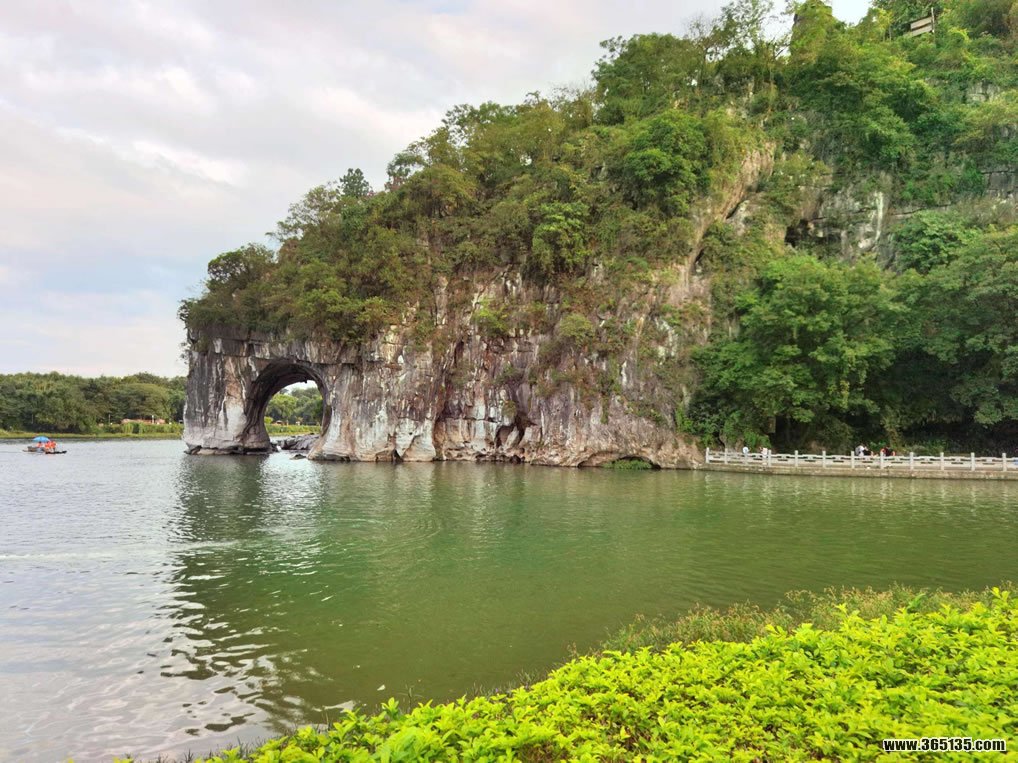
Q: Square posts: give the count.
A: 12